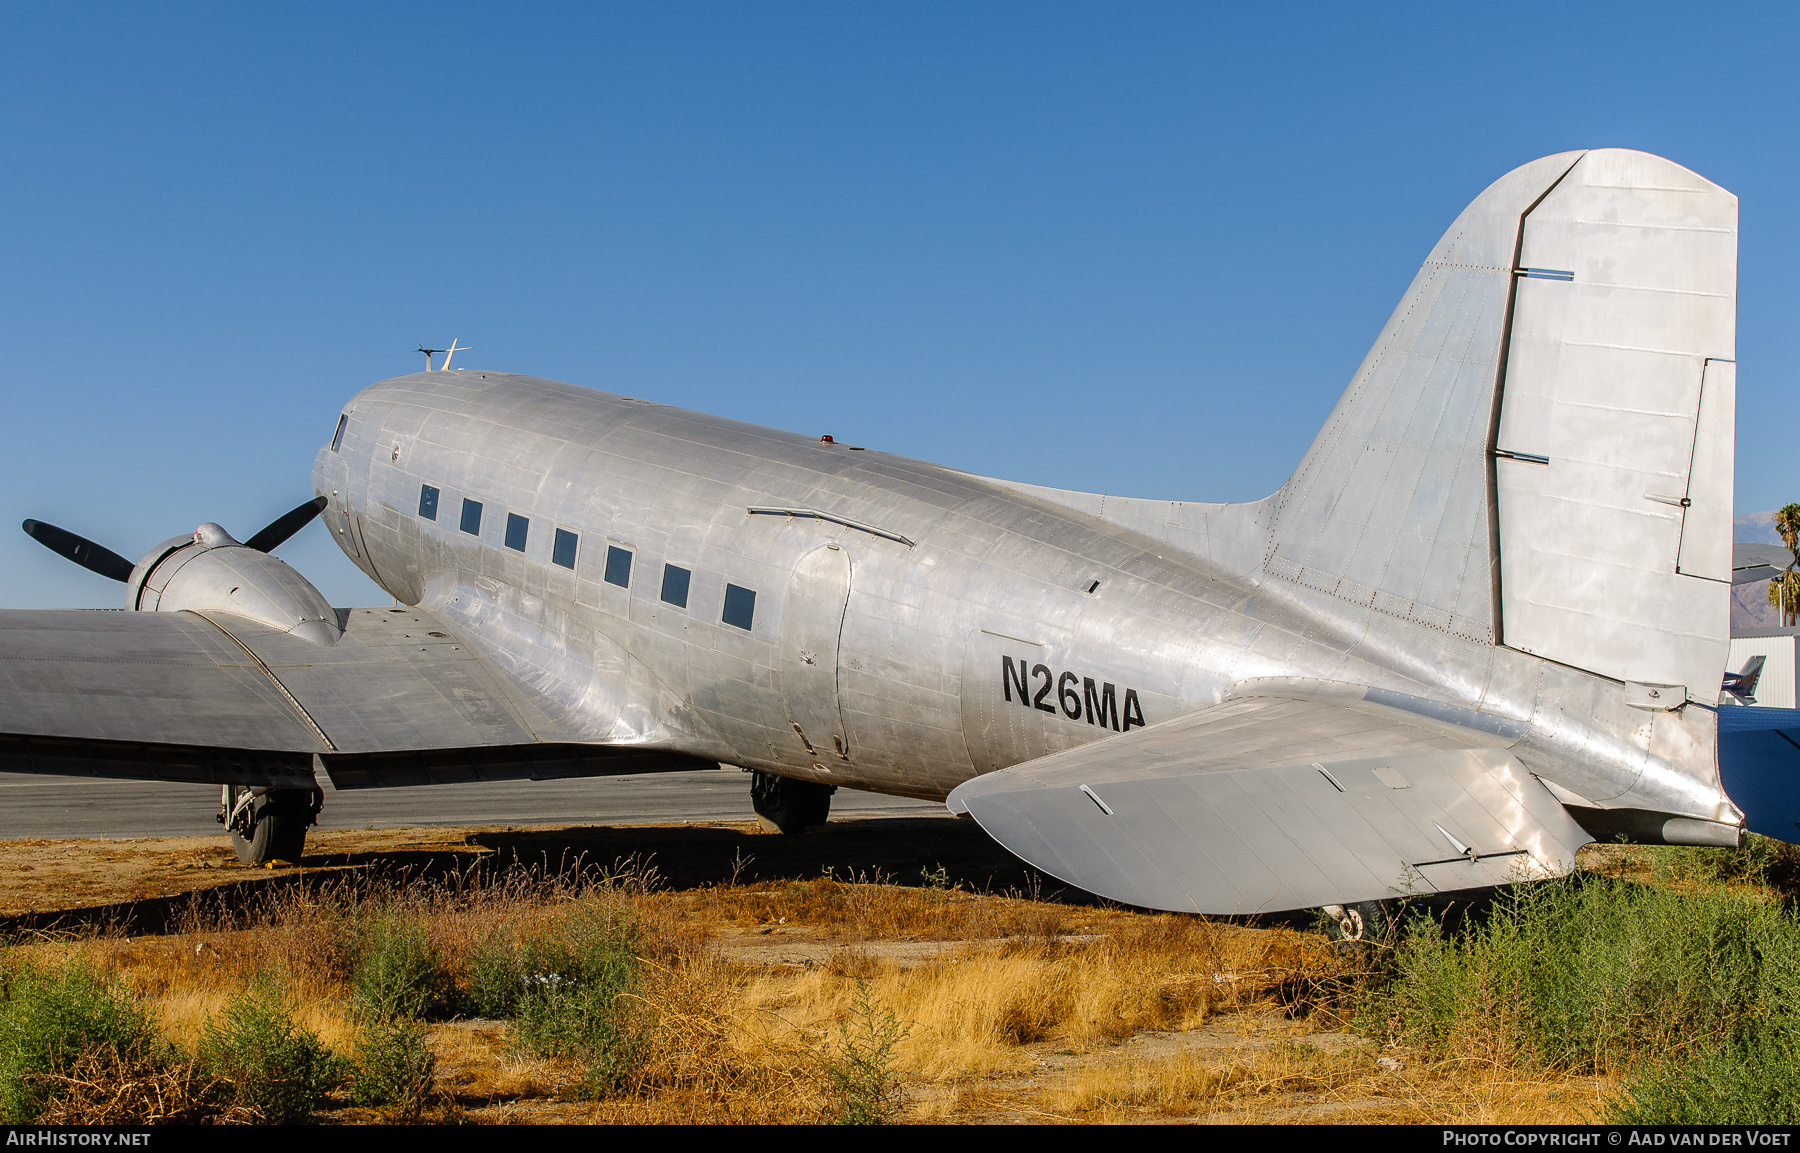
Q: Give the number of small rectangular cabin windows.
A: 7